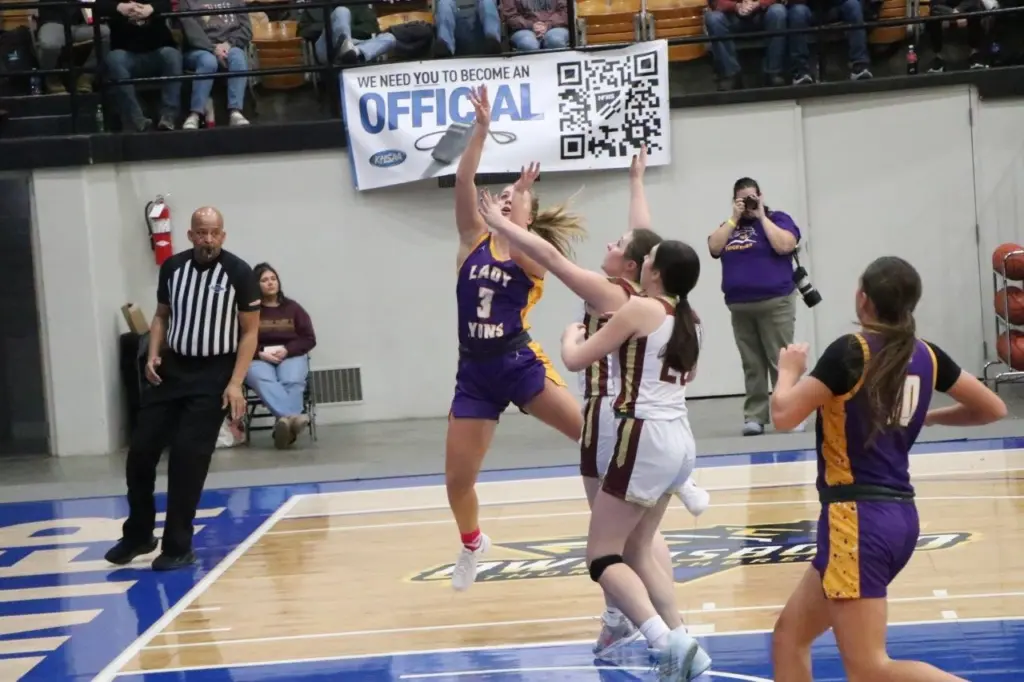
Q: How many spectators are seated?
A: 10